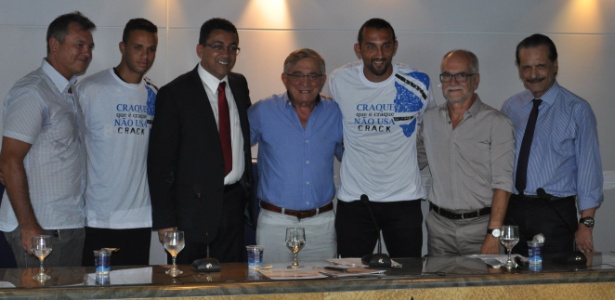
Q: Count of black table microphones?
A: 3